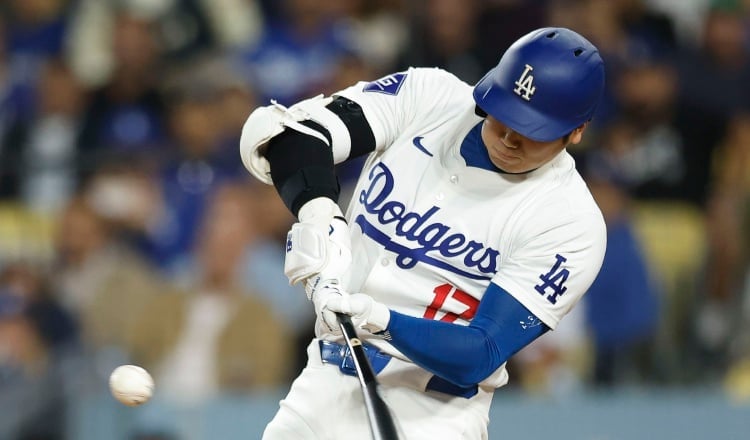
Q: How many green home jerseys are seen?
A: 0